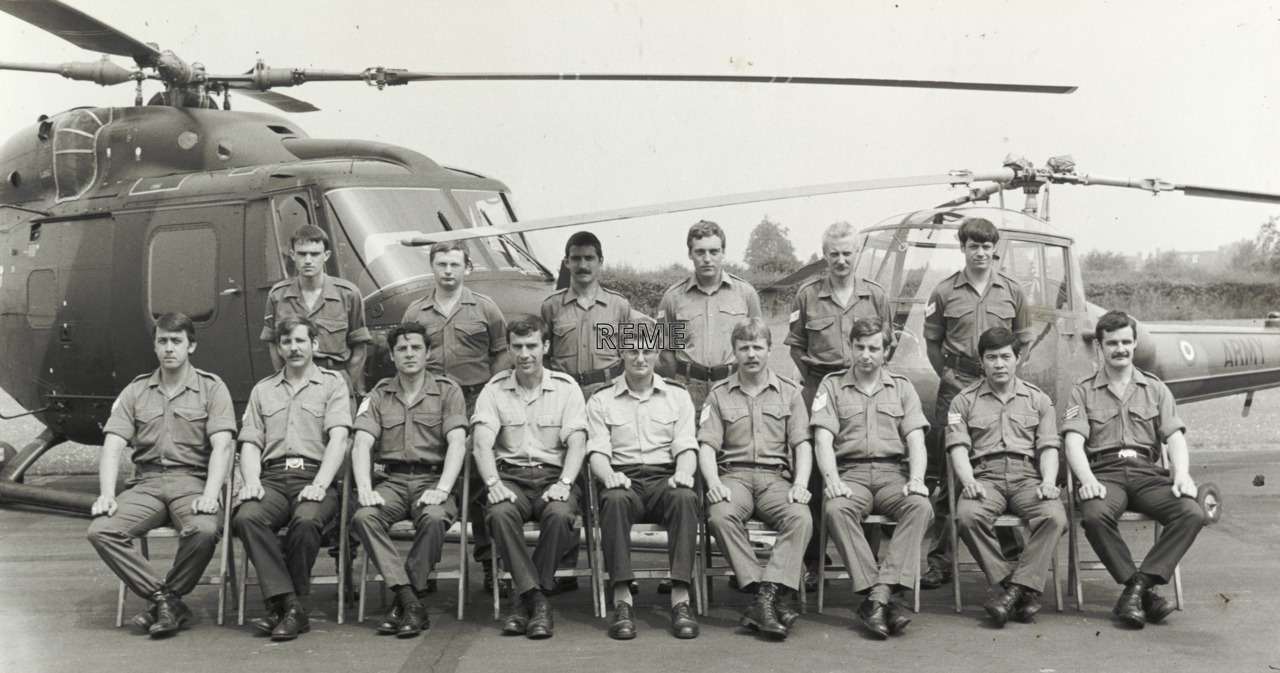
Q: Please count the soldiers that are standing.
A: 6